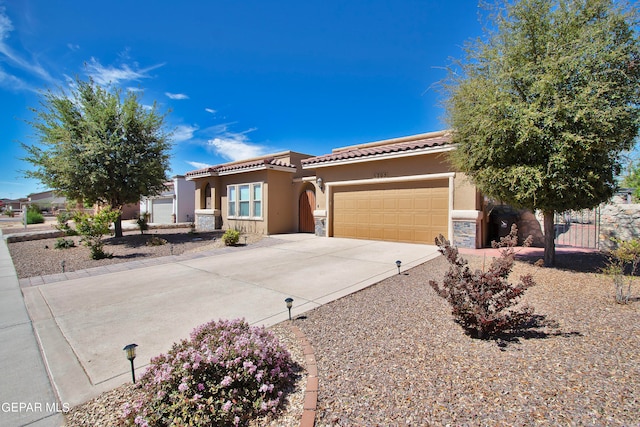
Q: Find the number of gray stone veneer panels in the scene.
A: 3